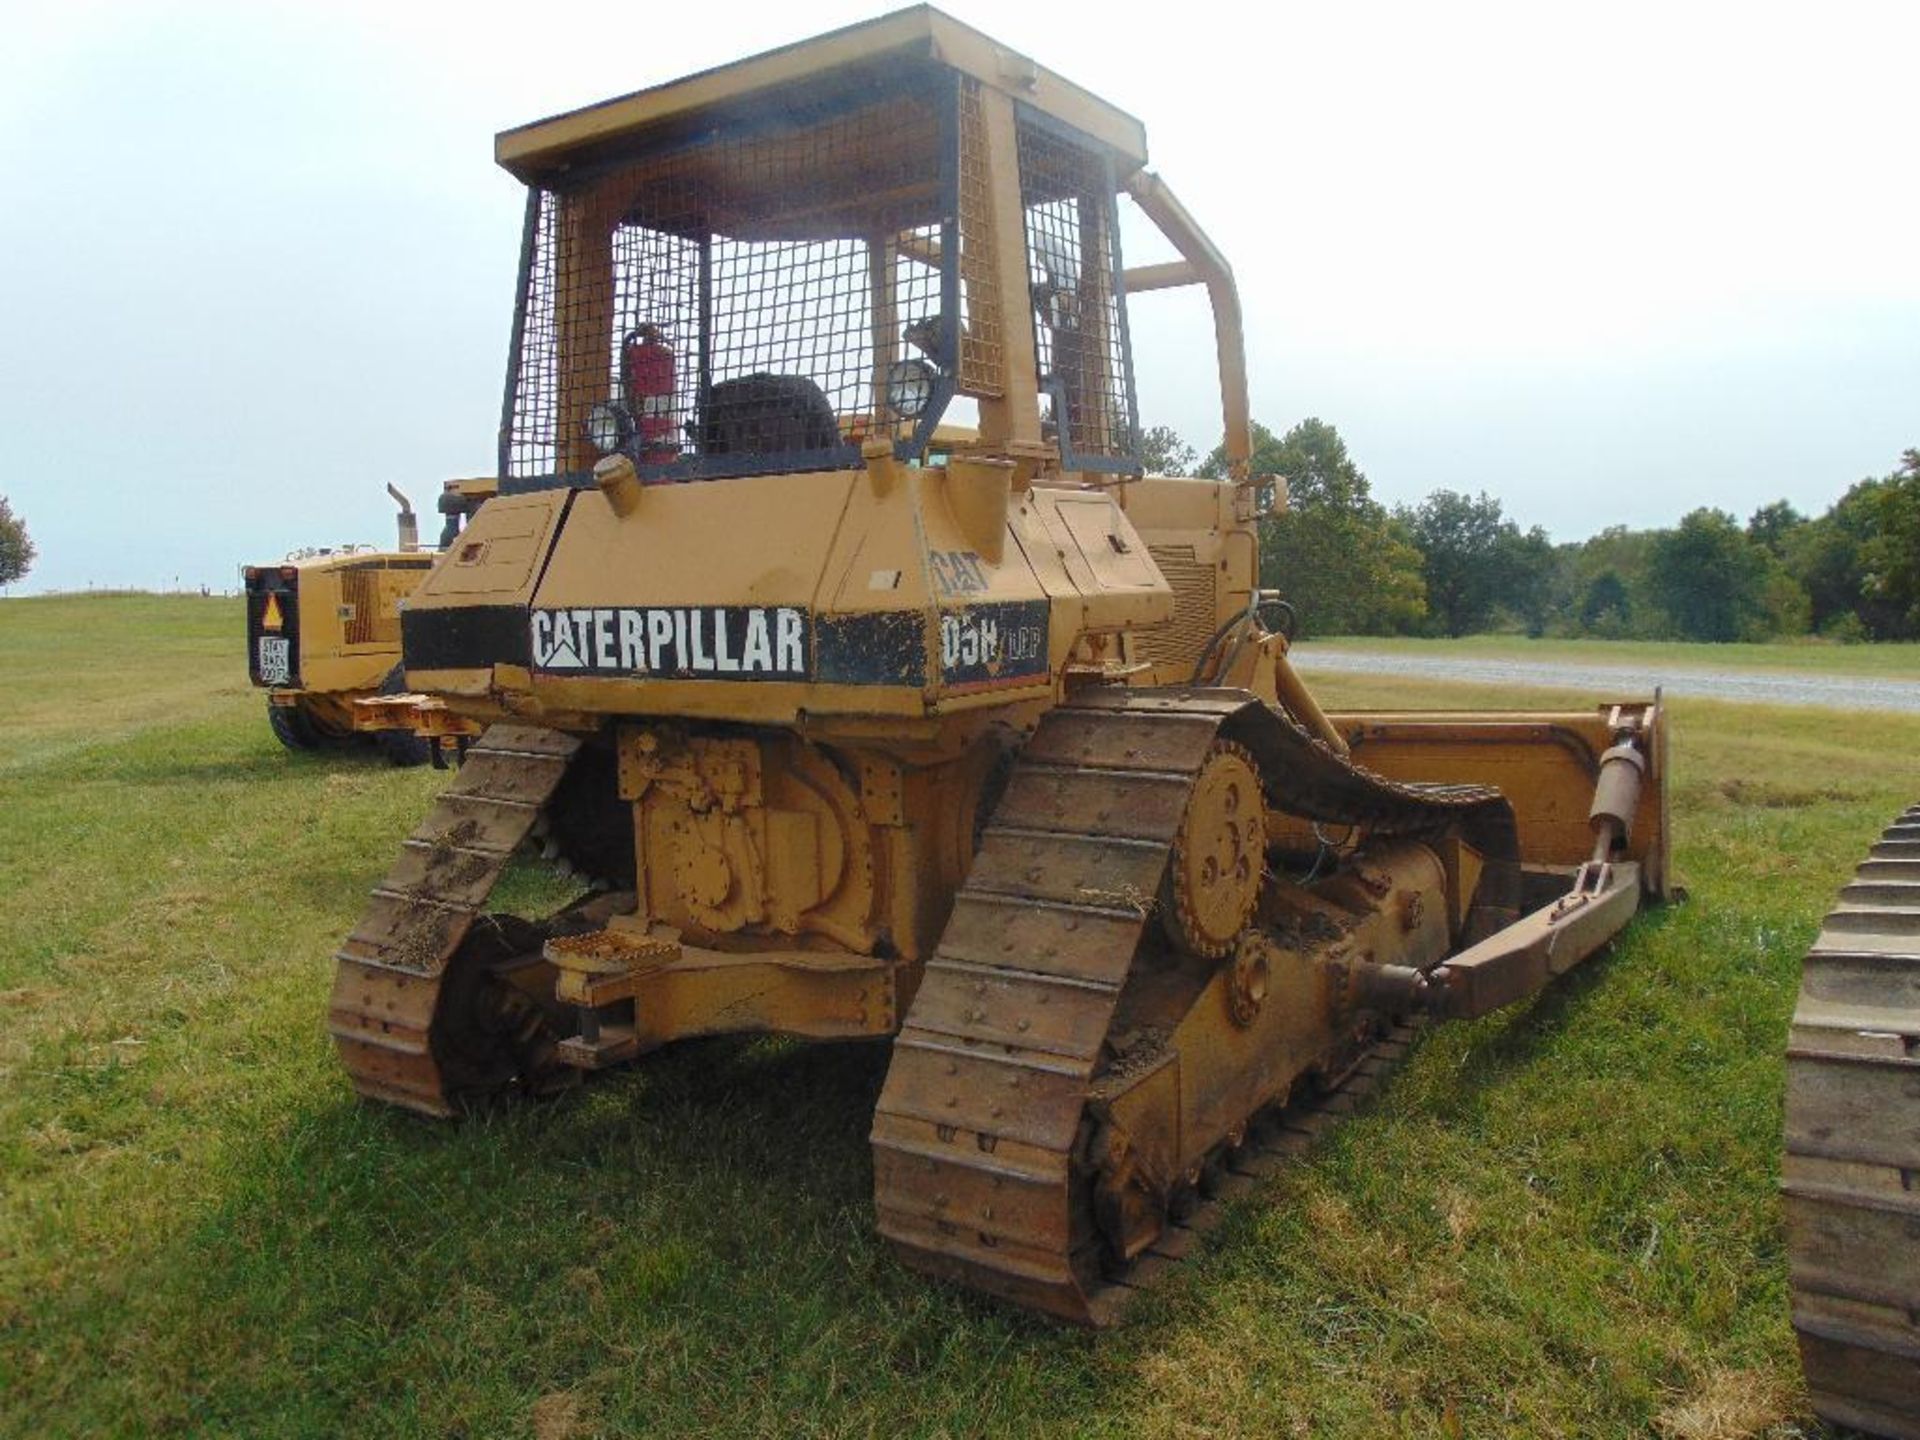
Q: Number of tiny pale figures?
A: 0